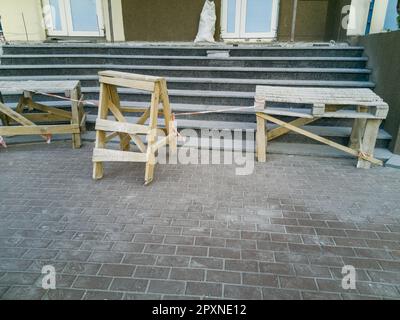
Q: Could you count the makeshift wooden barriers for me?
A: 3